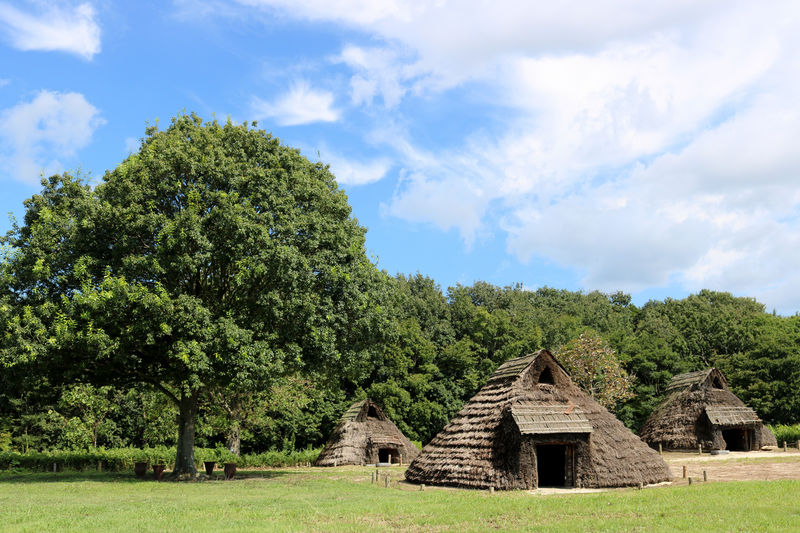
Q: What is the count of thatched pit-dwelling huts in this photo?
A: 3